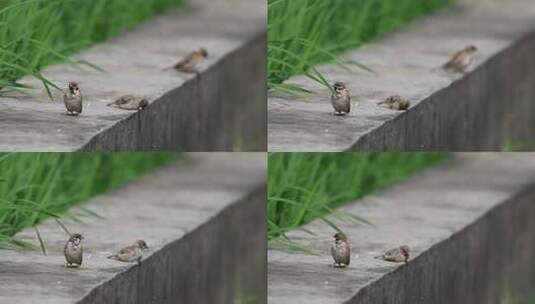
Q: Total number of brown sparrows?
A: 10